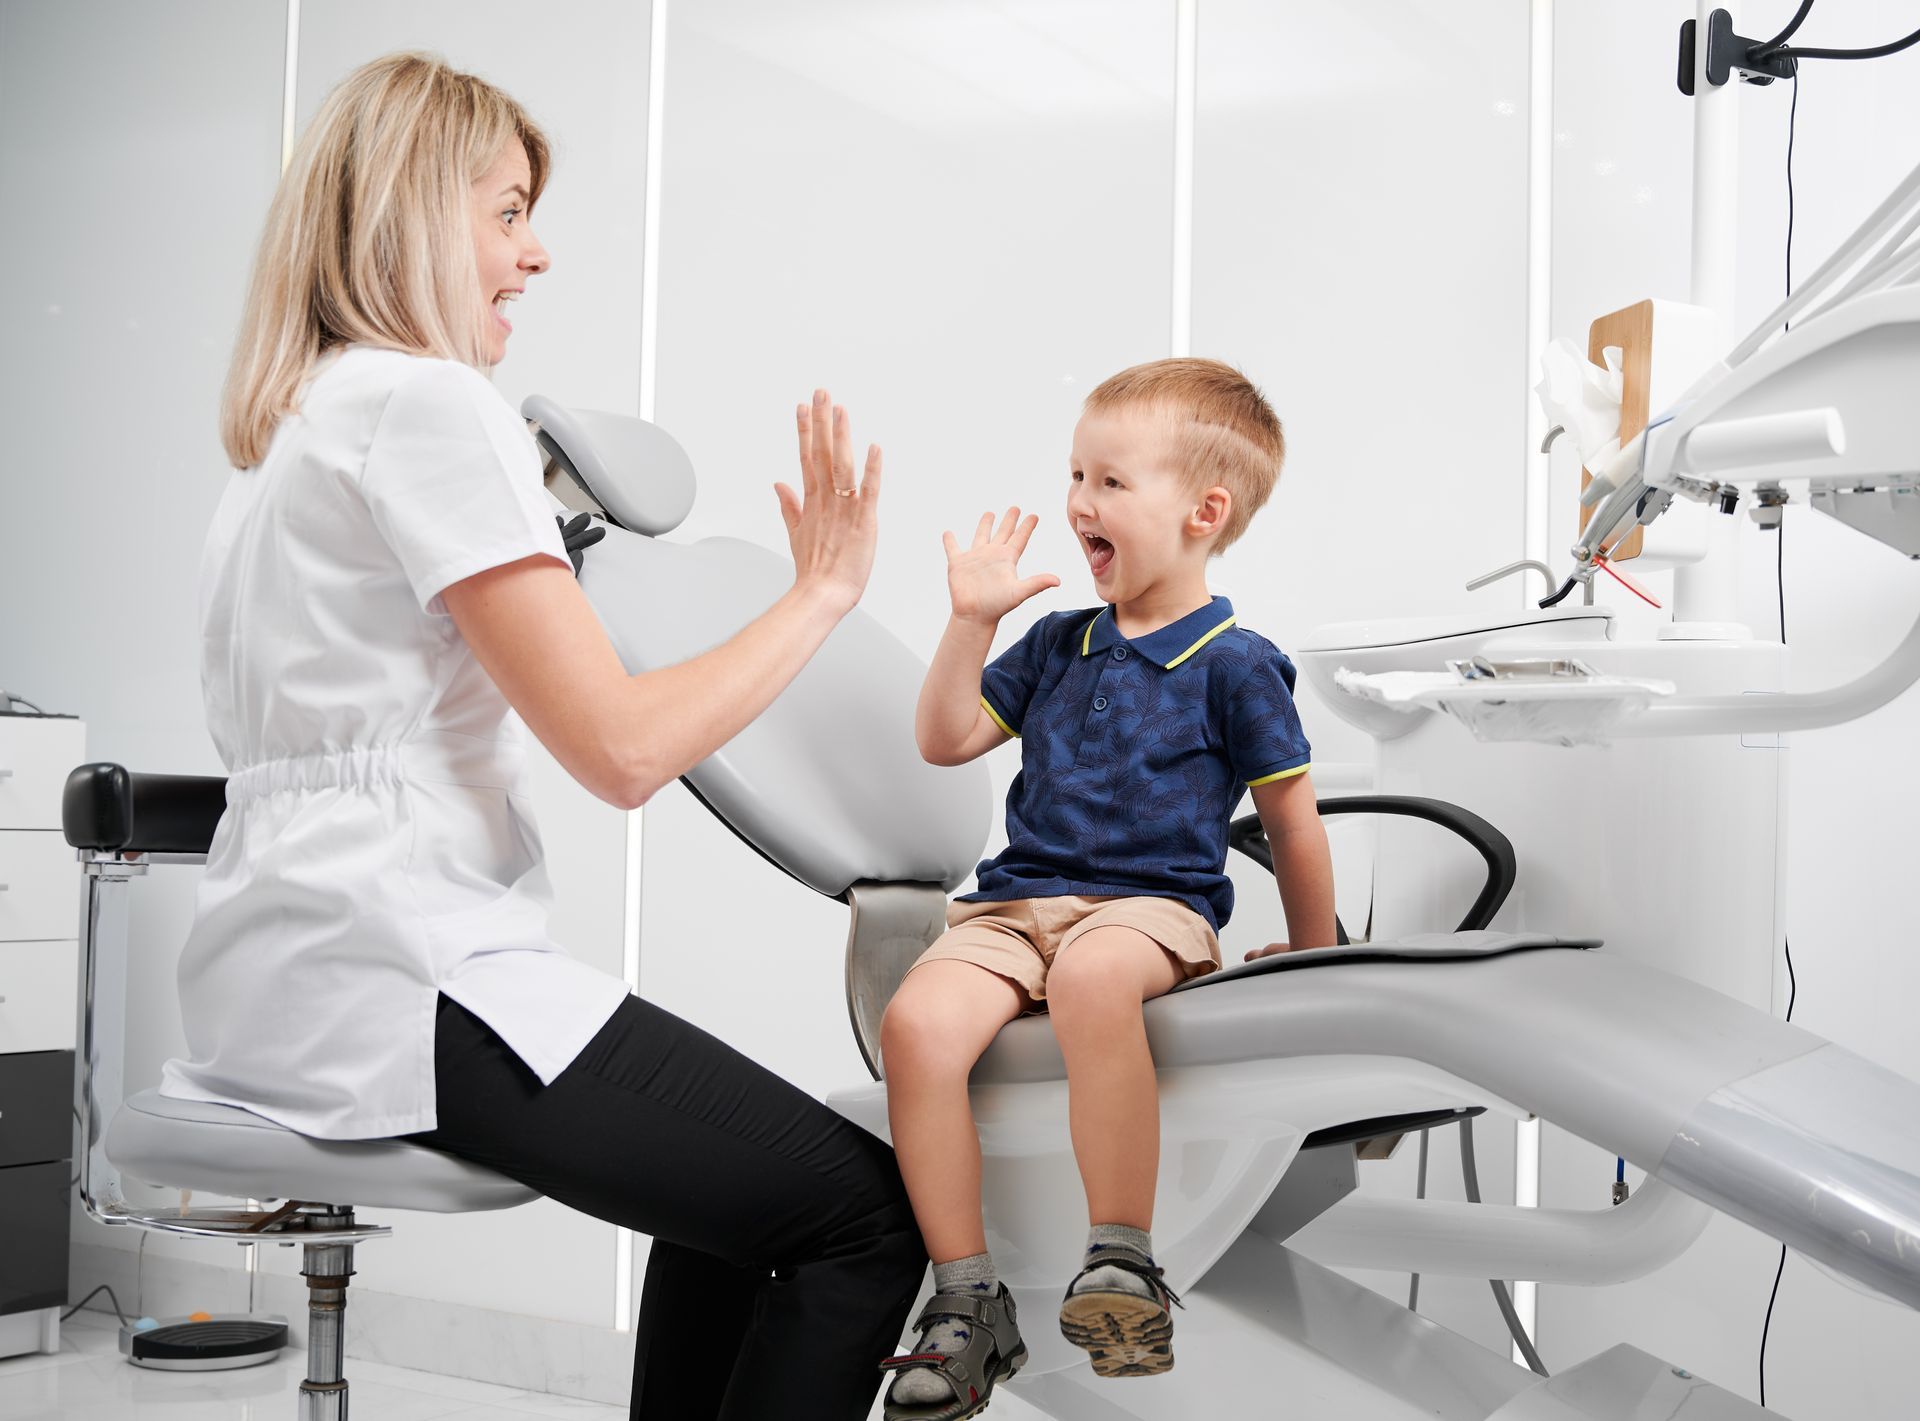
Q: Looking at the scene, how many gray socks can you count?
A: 2